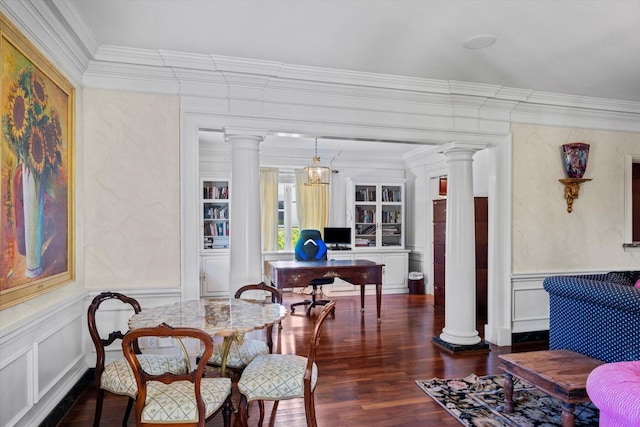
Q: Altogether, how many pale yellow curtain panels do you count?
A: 2